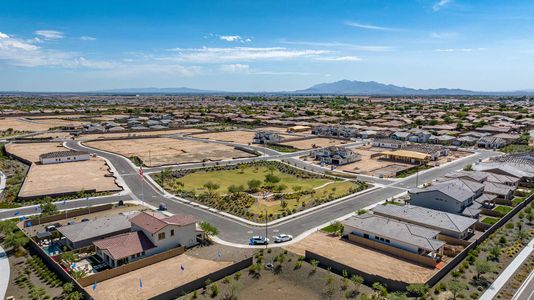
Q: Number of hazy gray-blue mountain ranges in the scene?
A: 2